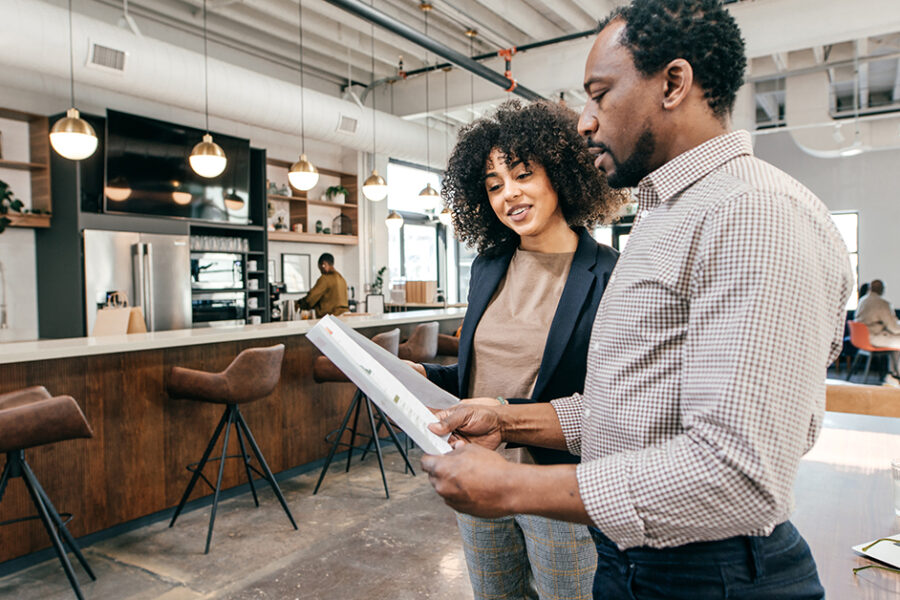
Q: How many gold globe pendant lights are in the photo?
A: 7